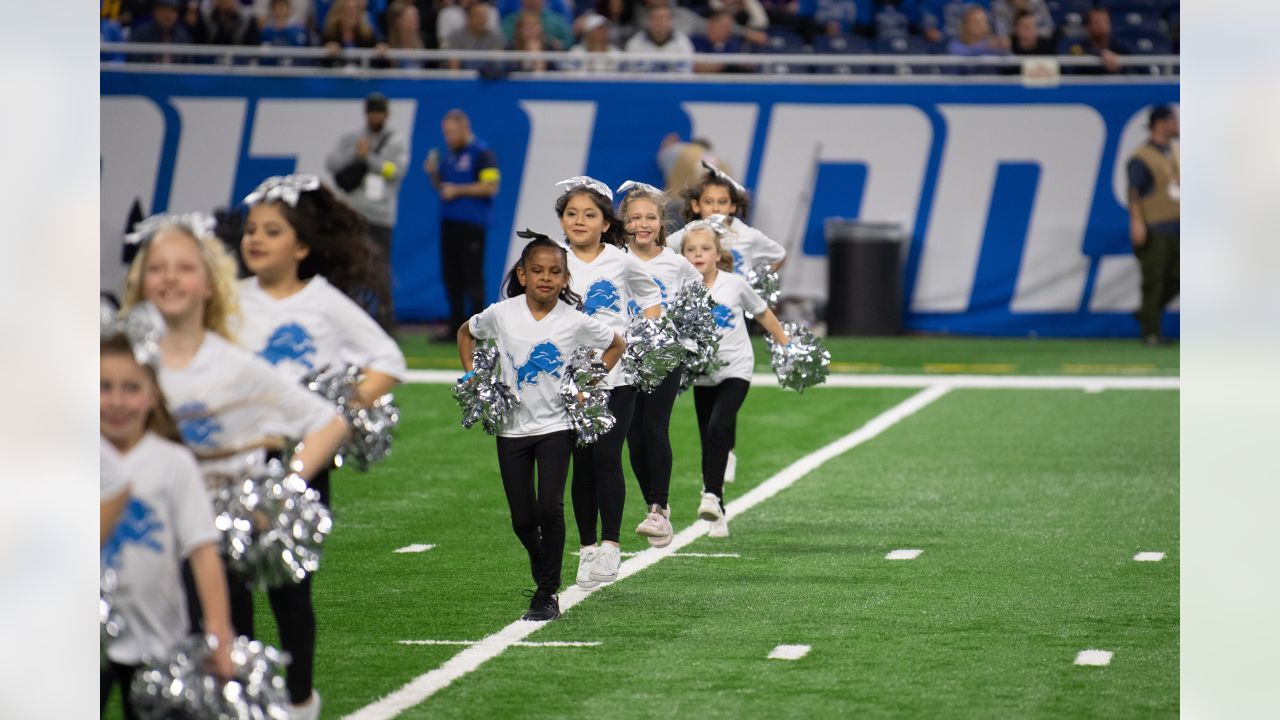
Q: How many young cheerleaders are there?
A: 8